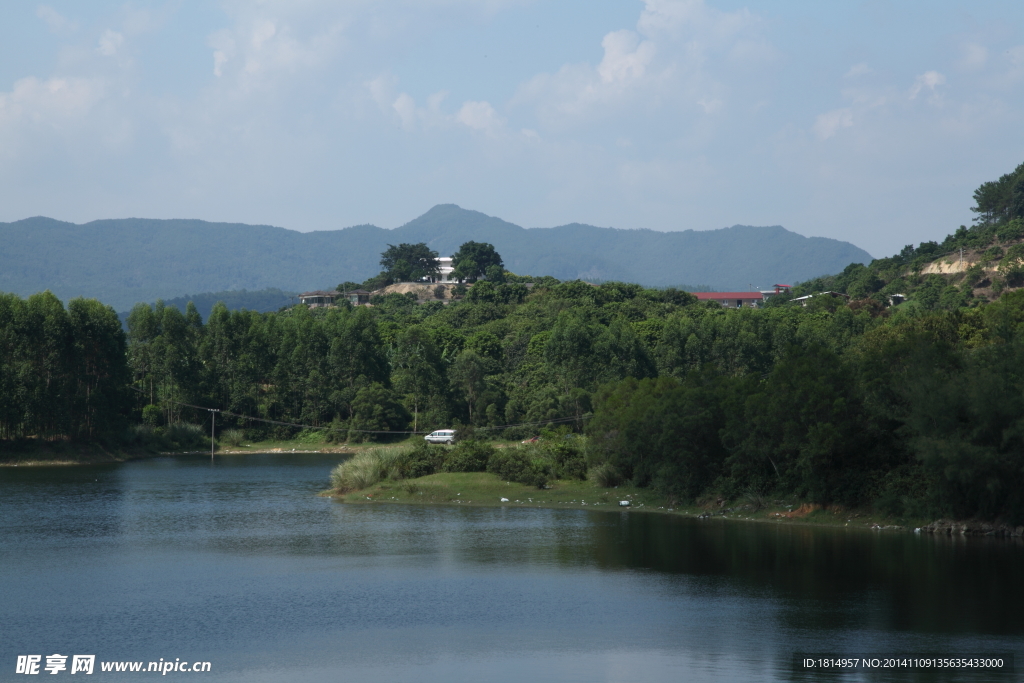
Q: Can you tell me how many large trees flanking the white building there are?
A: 2